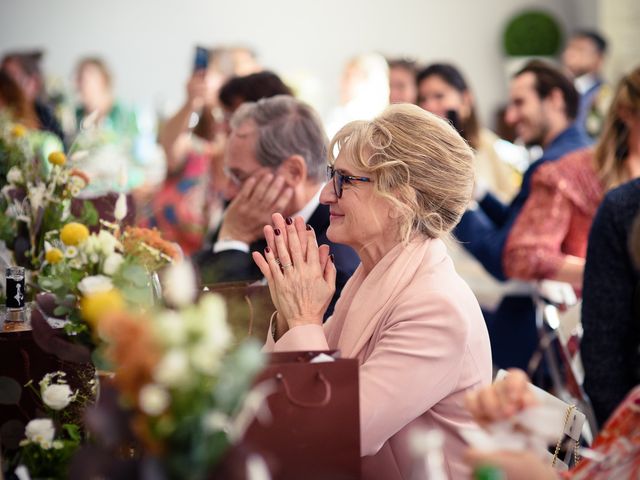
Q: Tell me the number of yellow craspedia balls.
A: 5